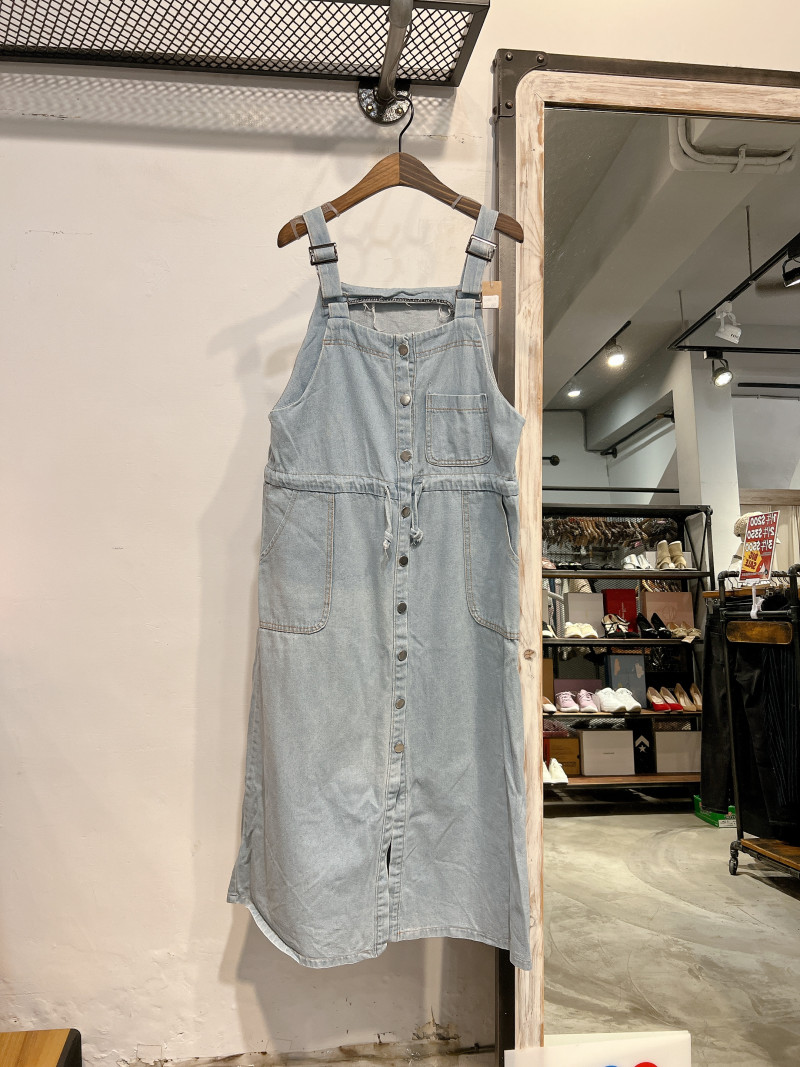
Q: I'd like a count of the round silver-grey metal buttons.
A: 9